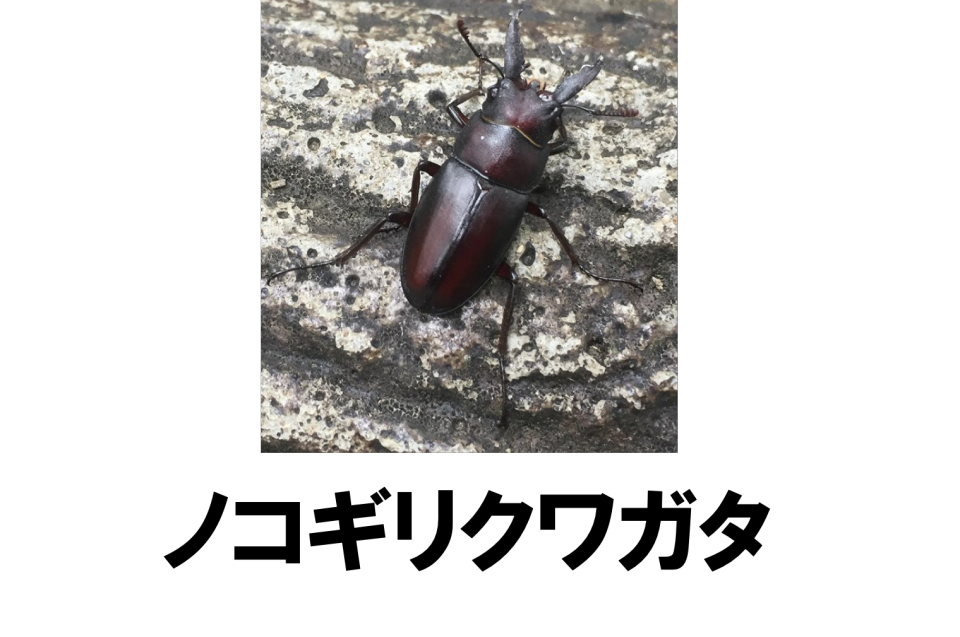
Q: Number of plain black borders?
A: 0